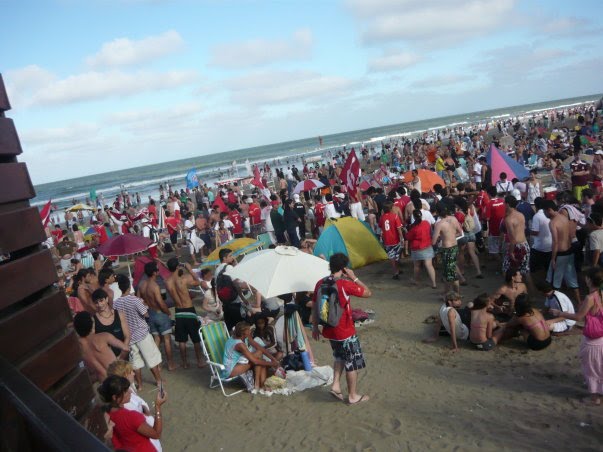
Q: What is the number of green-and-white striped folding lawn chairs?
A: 1